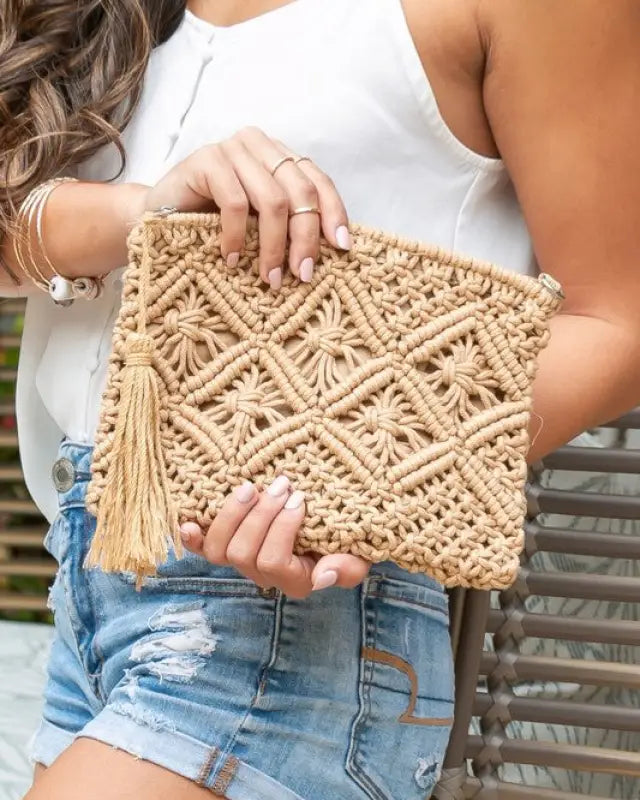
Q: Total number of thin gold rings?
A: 3